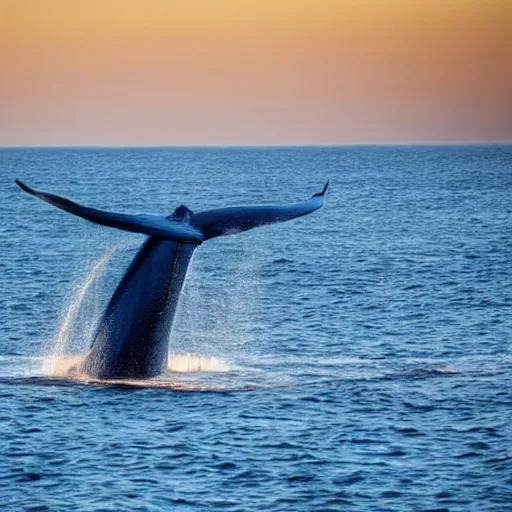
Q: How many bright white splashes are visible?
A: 2